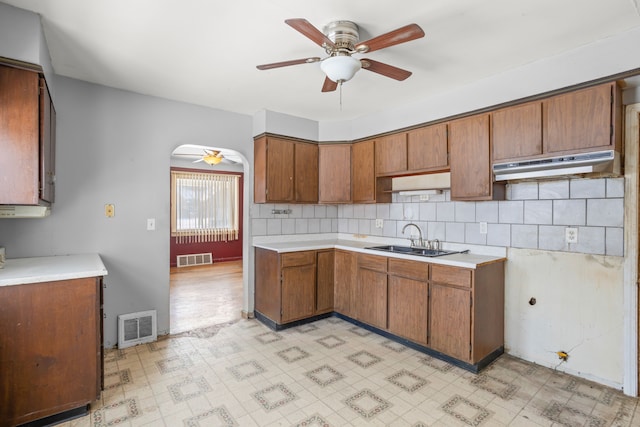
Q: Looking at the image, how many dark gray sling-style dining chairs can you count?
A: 0